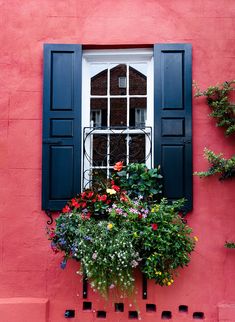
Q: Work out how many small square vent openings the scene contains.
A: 9